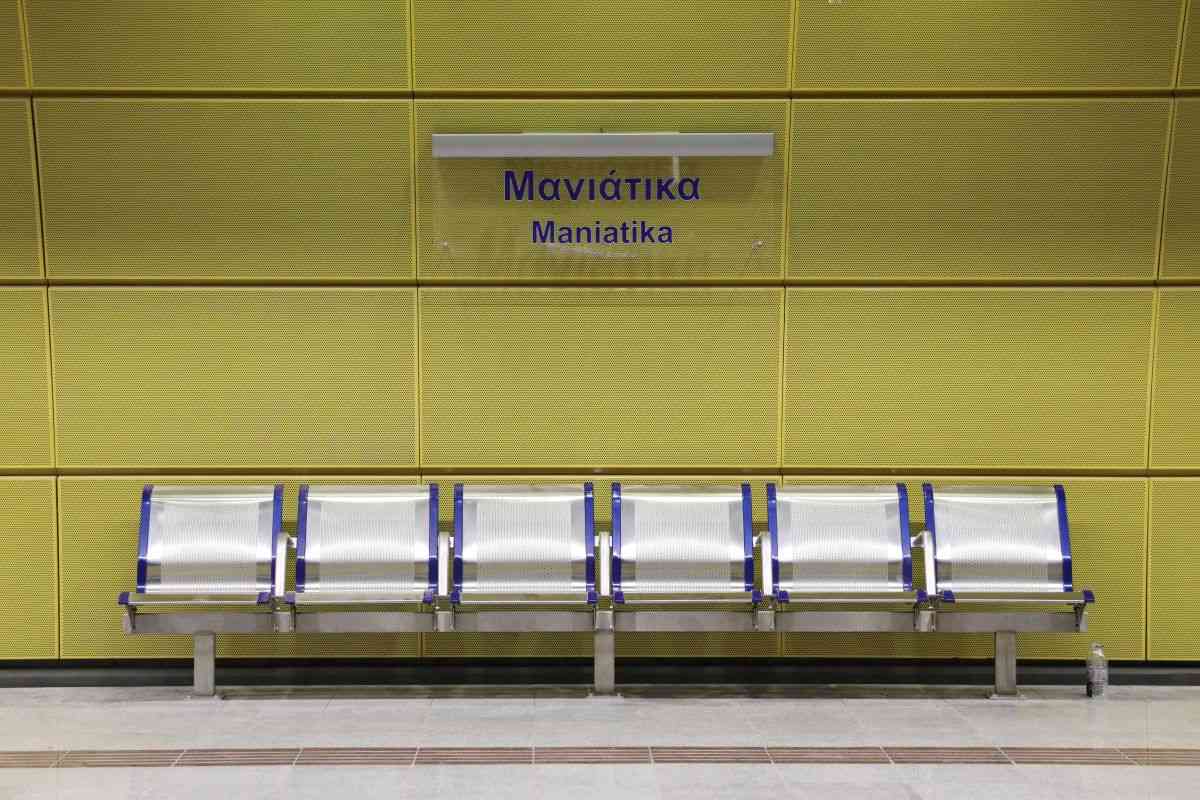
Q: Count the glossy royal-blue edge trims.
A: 12